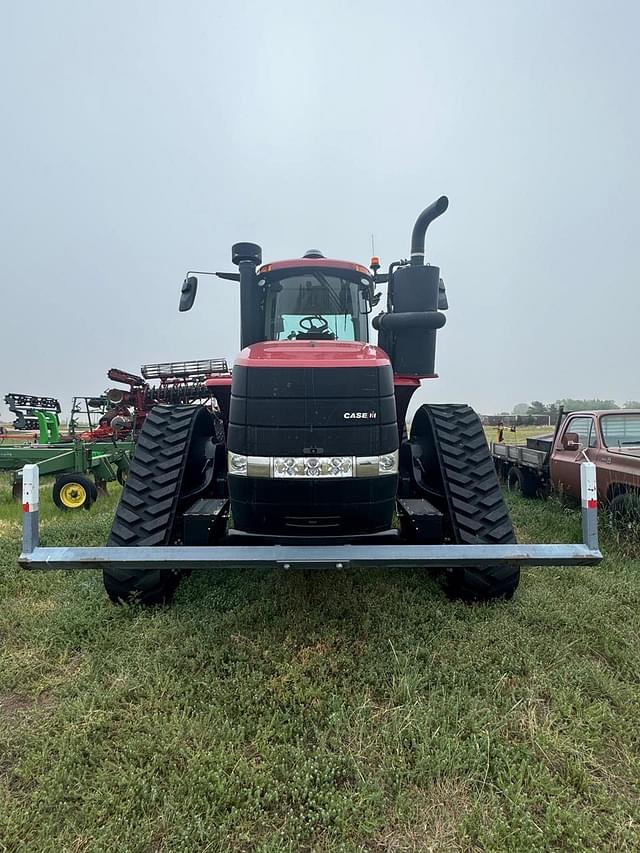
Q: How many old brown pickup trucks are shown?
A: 1